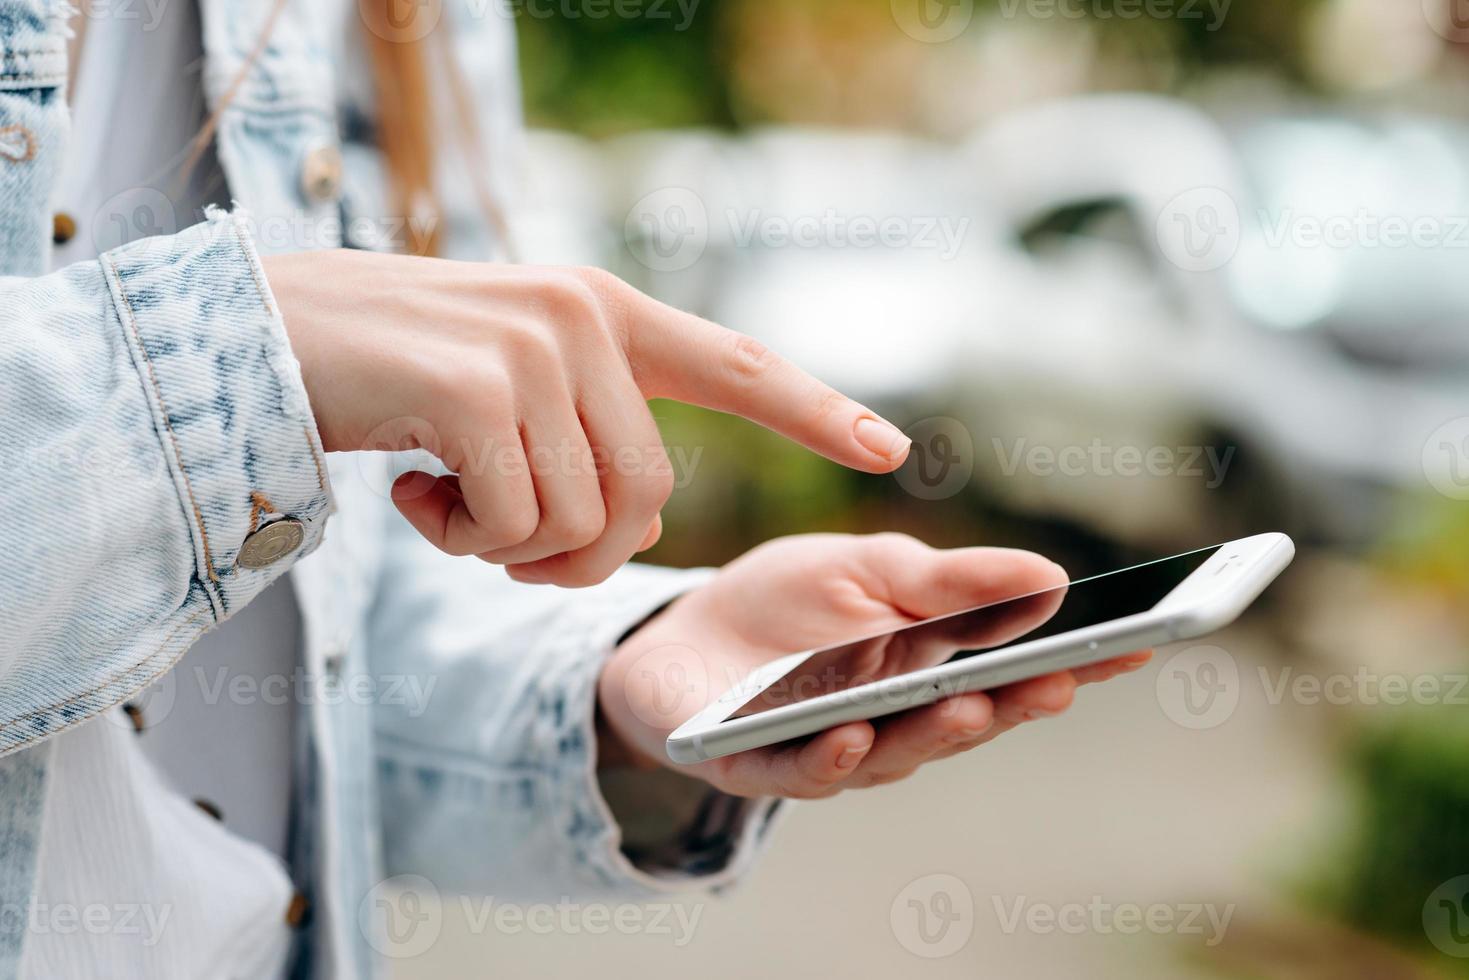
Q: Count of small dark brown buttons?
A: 4